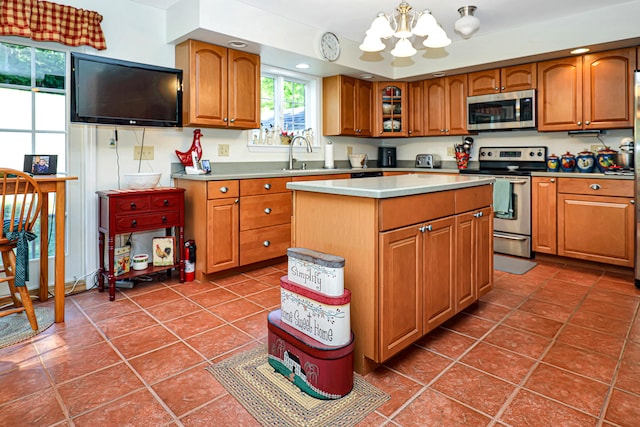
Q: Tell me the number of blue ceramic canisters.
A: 4